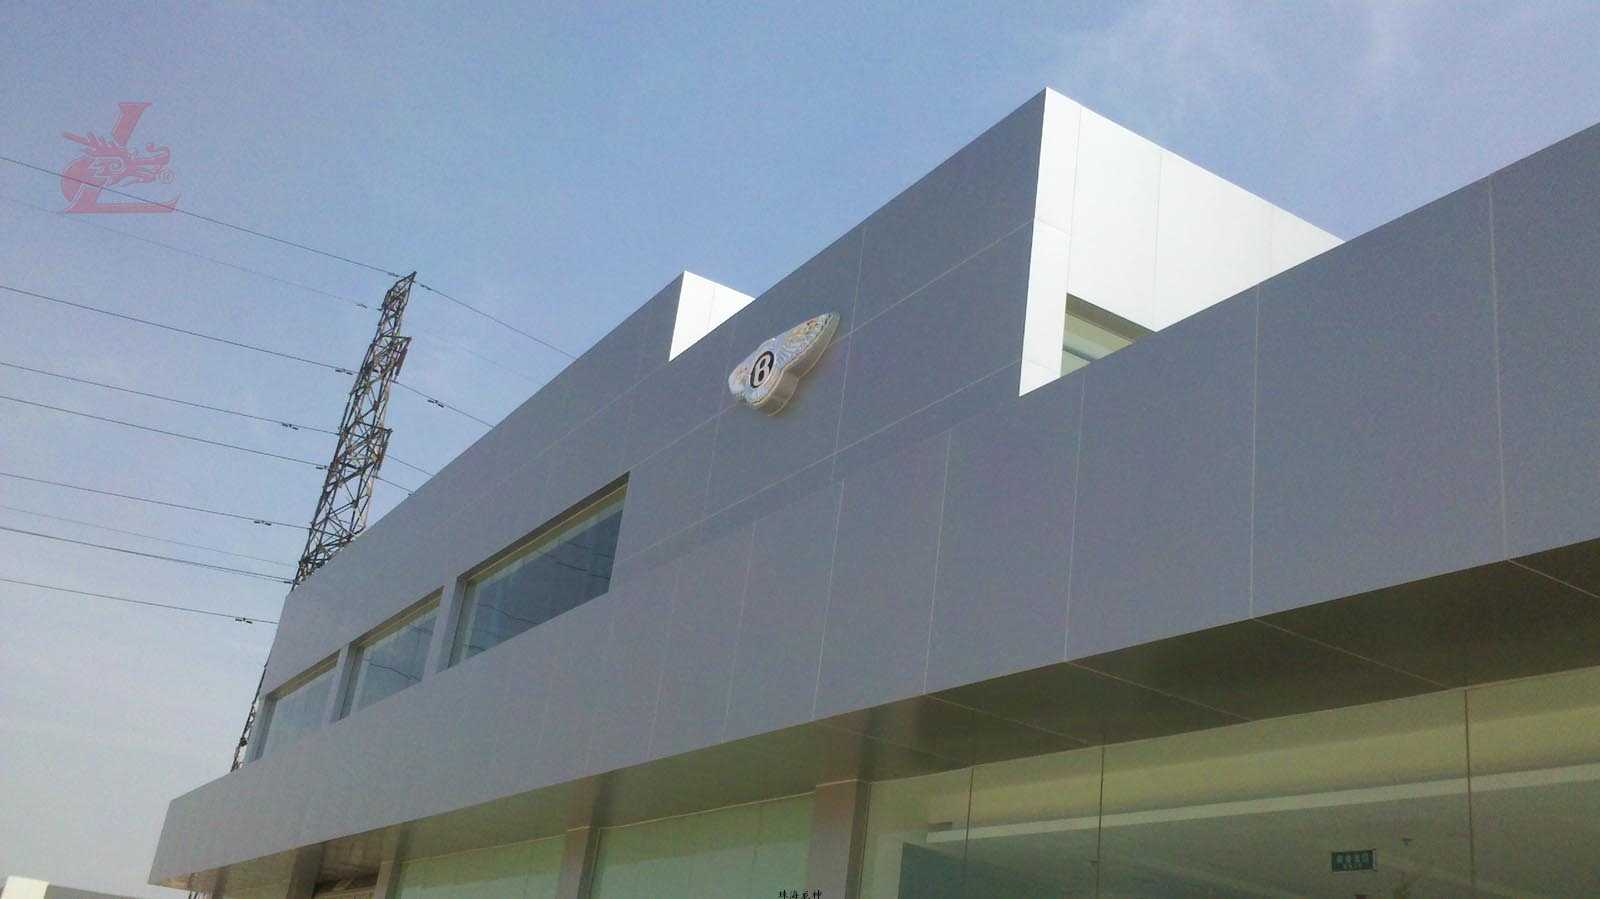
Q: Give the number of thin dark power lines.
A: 9